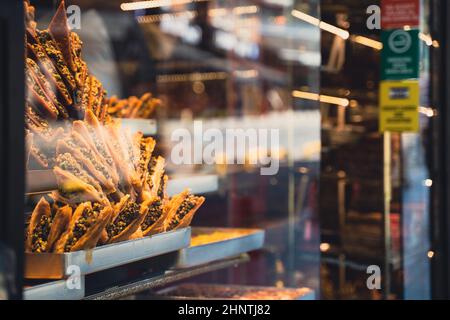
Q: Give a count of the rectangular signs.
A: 3